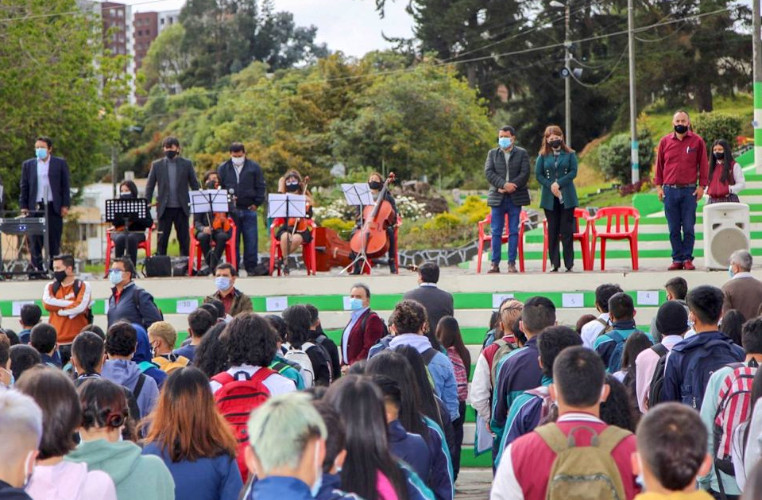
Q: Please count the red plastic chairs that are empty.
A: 3